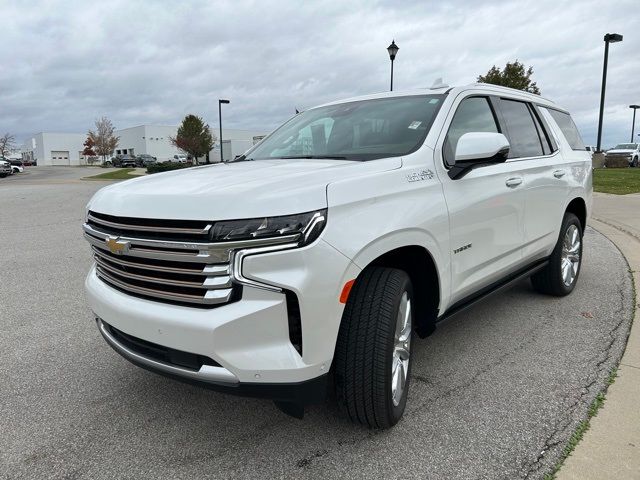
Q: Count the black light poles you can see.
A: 4